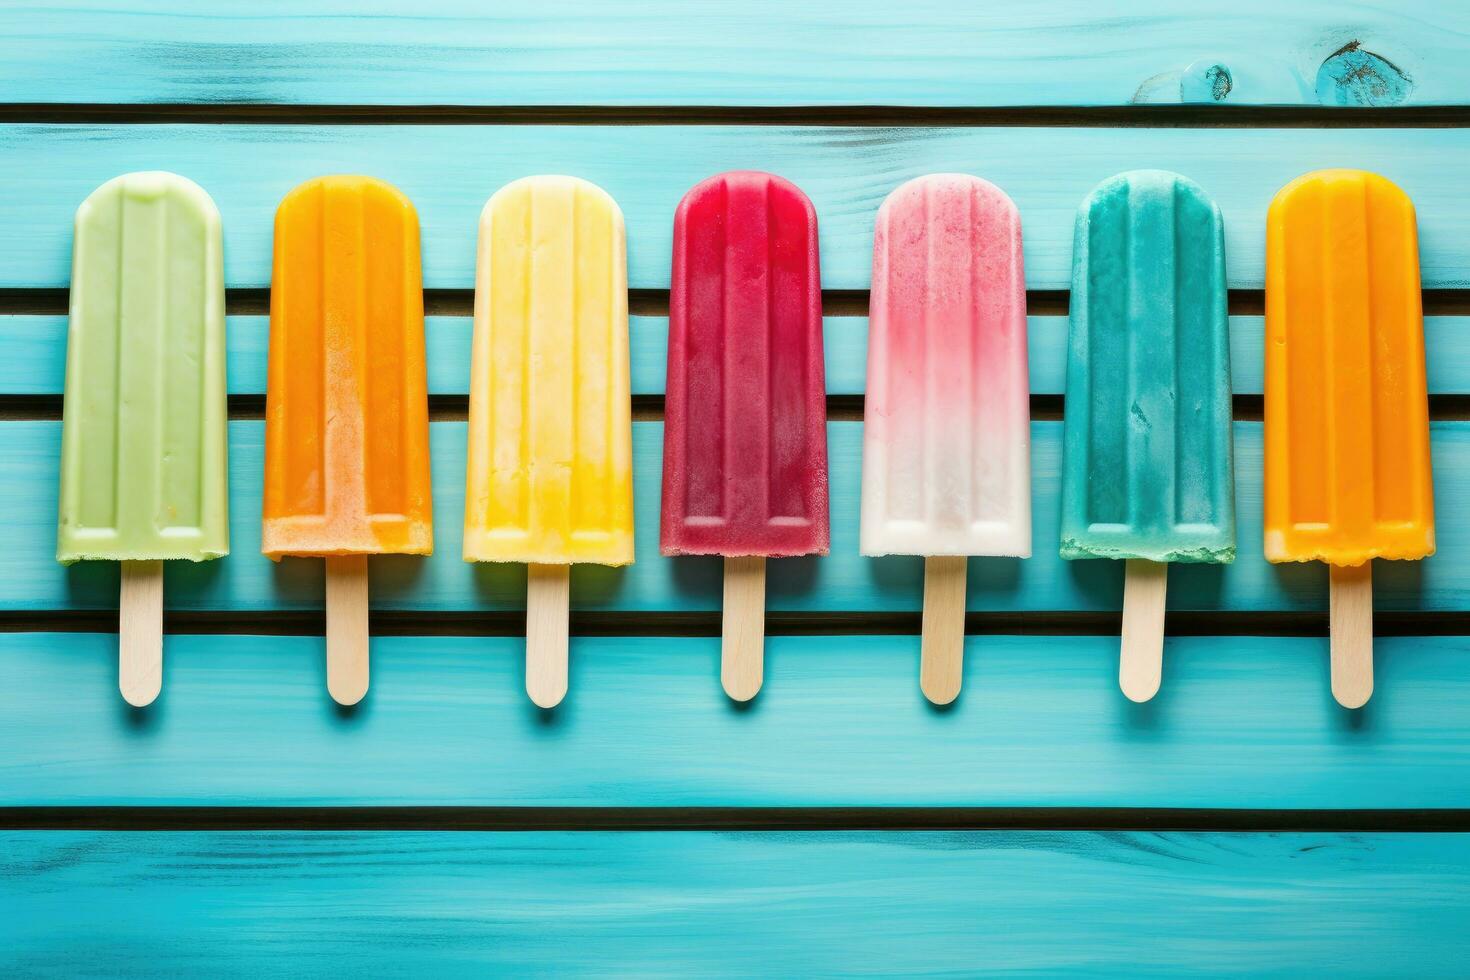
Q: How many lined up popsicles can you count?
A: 7